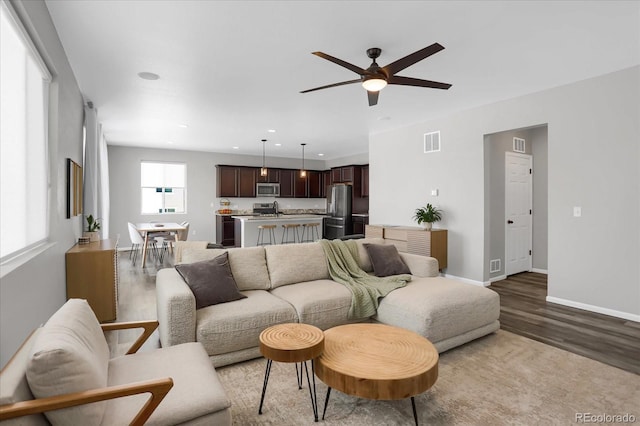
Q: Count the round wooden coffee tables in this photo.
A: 2